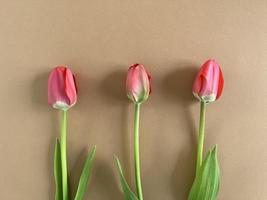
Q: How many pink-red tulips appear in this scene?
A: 3